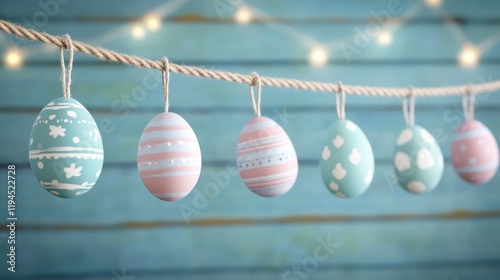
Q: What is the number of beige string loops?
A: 6